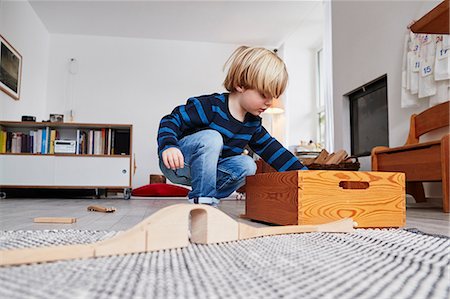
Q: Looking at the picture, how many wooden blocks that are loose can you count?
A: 2